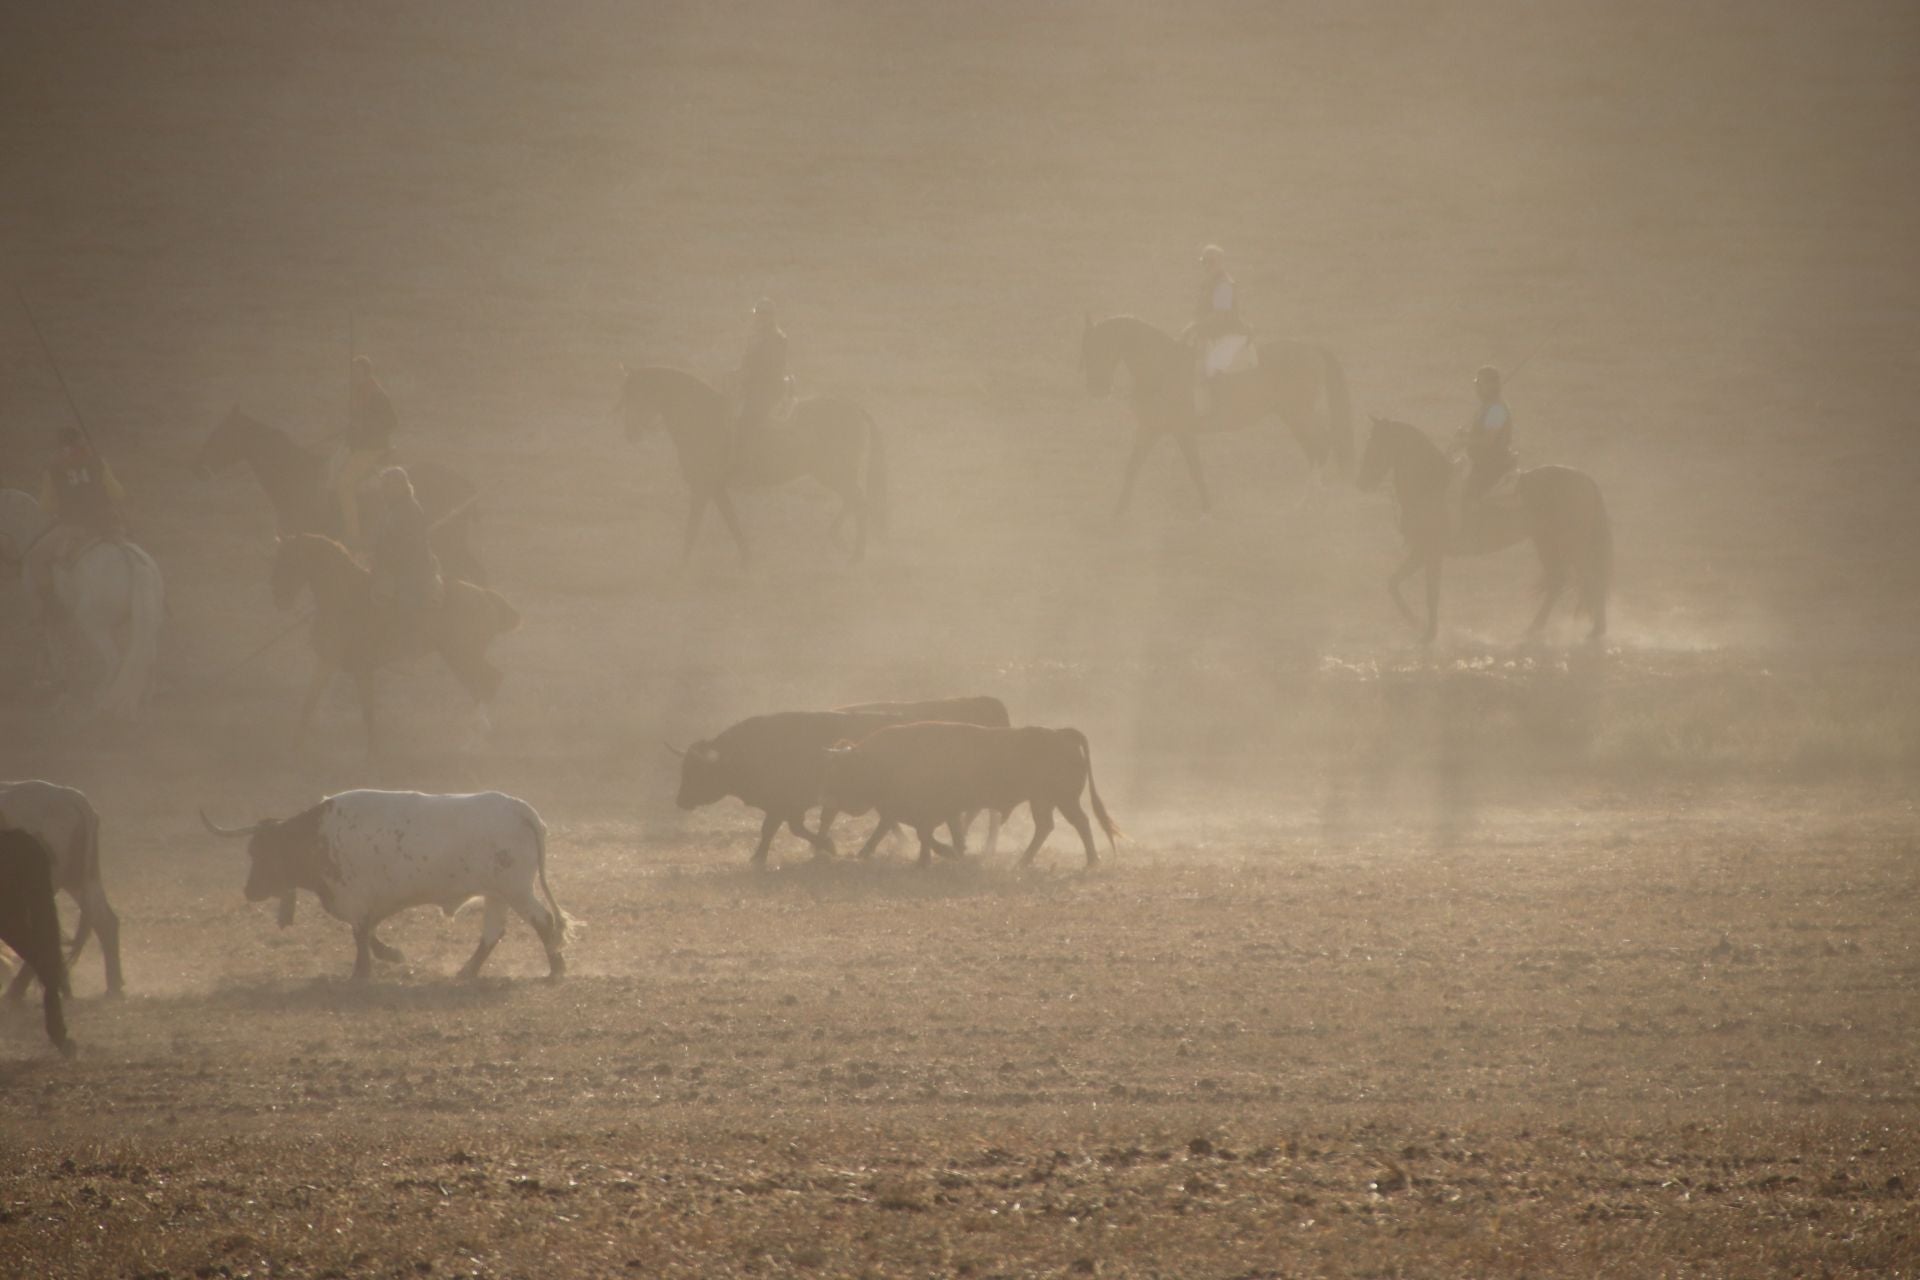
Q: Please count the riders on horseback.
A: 6